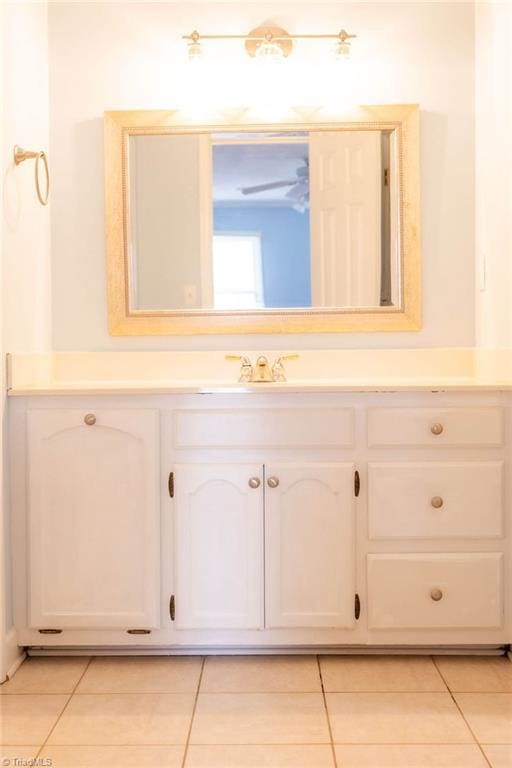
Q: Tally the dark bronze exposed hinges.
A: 6